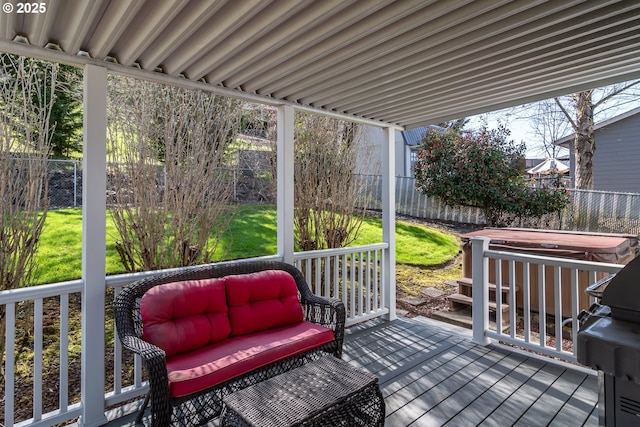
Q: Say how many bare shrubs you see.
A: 3